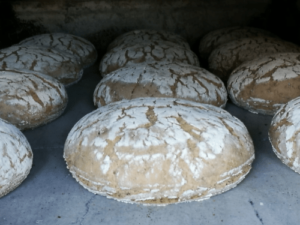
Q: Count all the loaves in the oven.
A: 12